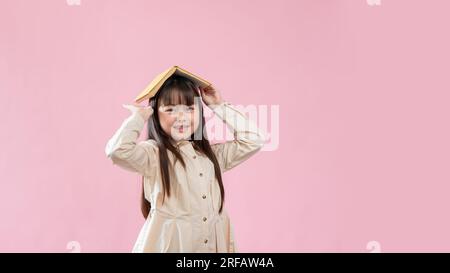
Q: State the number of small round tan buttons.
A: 5